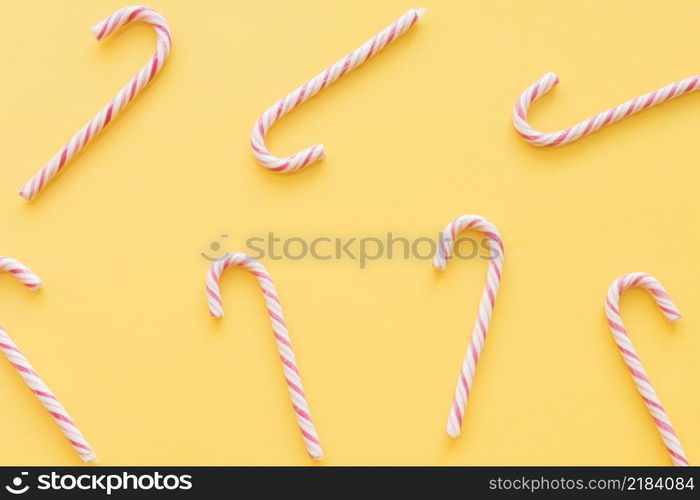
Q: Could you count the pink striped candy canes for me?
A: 7